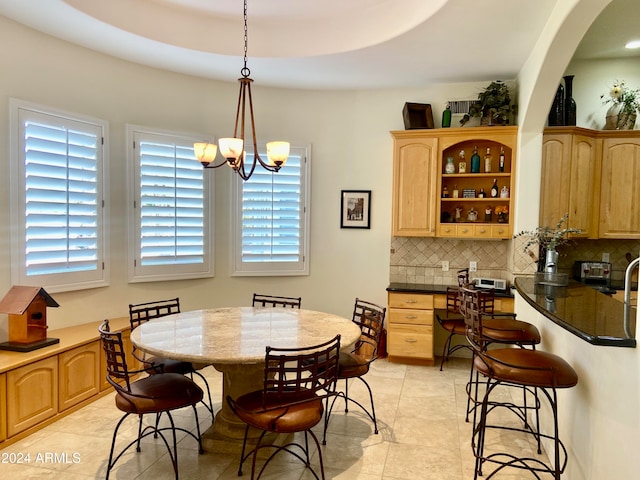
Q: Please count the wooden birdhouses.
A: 1